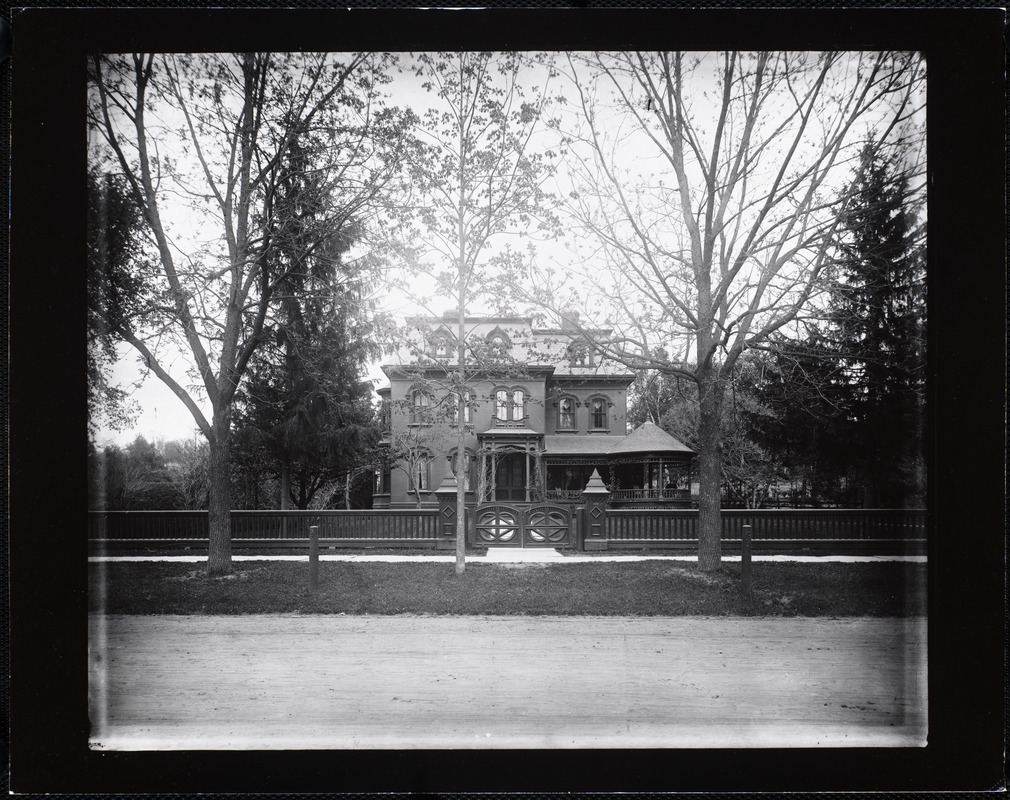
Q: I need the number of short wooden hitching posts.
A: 2